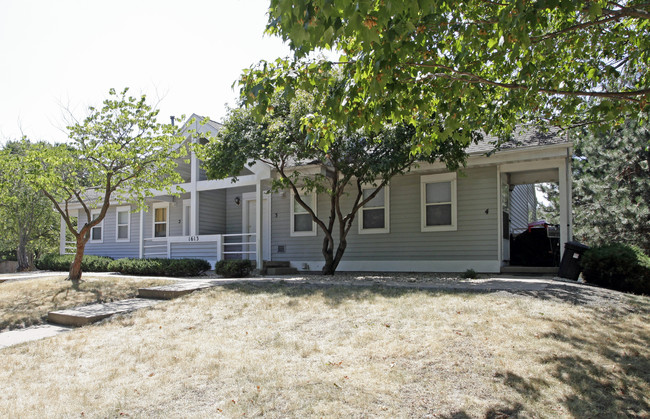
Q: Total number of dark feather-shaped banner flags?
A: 0